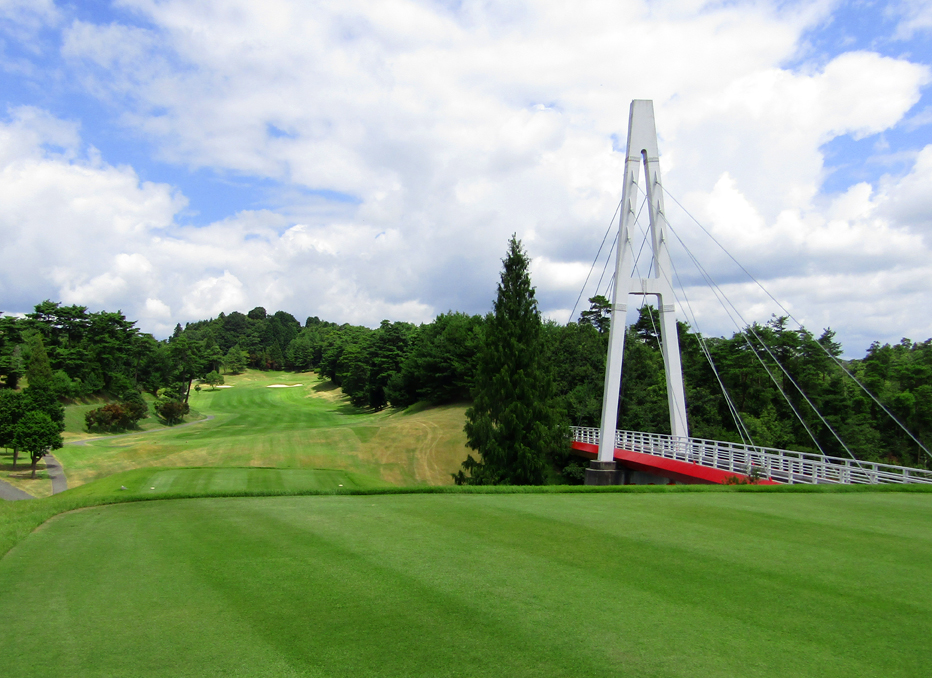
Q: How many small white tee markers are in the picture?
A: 2